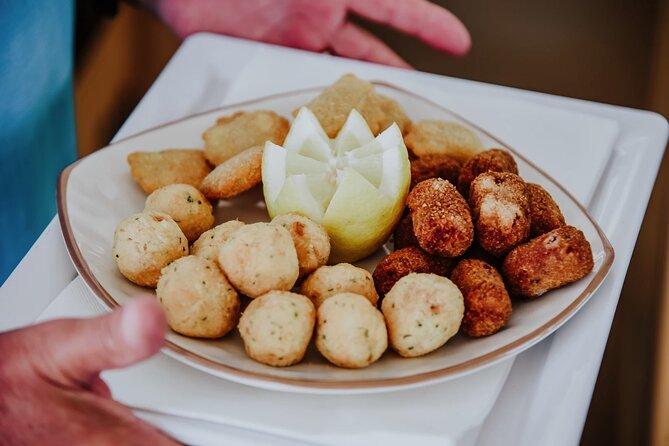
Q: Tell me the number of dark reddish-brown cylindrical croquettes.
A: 9